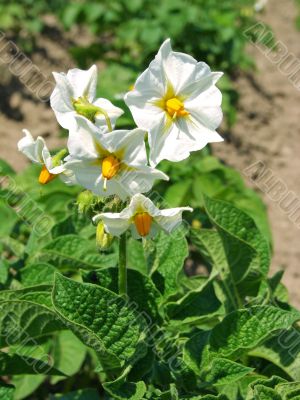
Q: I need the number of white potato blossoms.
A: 5